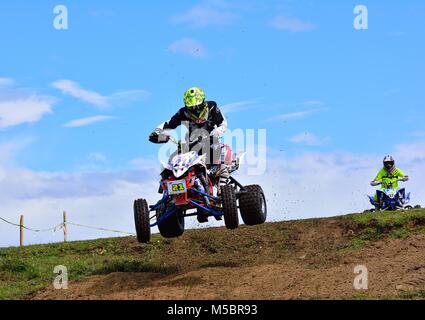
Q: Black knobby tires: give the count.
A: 4